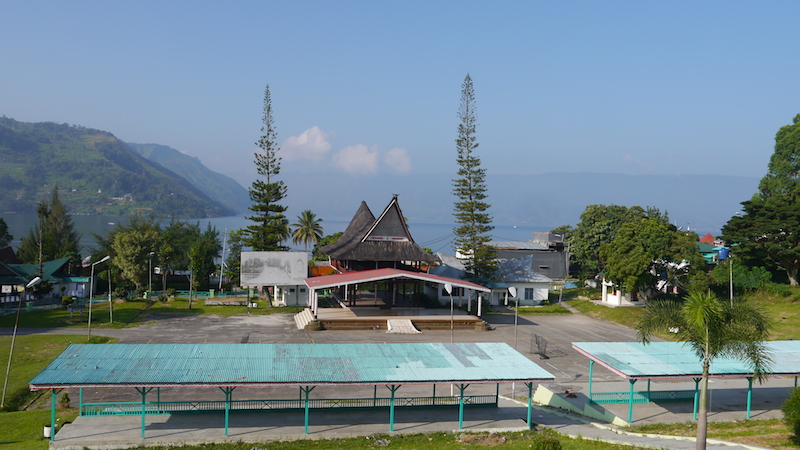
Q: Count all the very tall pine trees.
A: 2